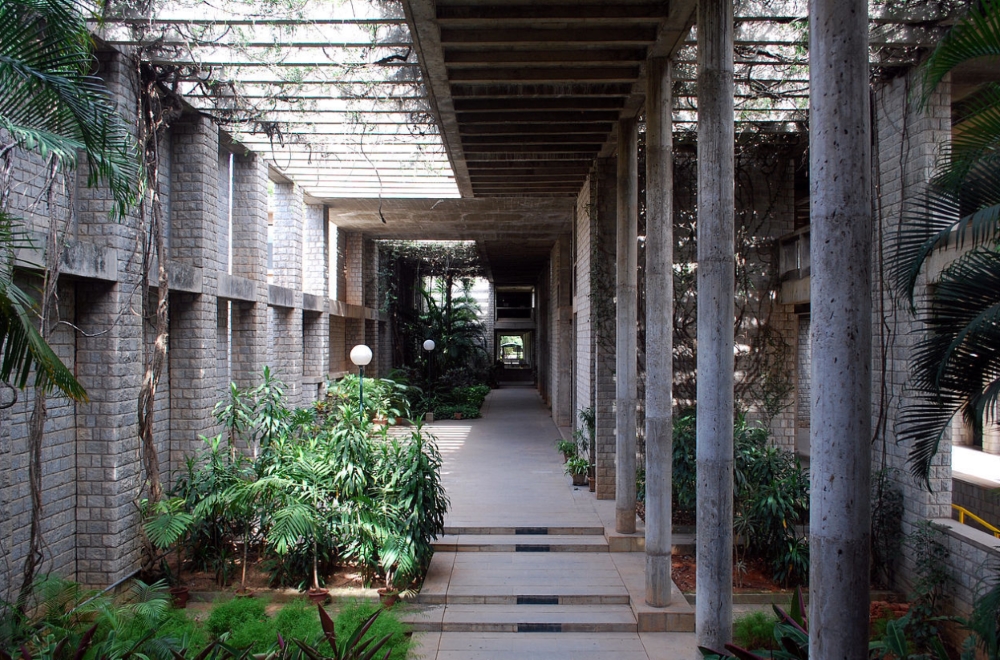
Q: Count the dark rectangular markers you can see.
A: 4